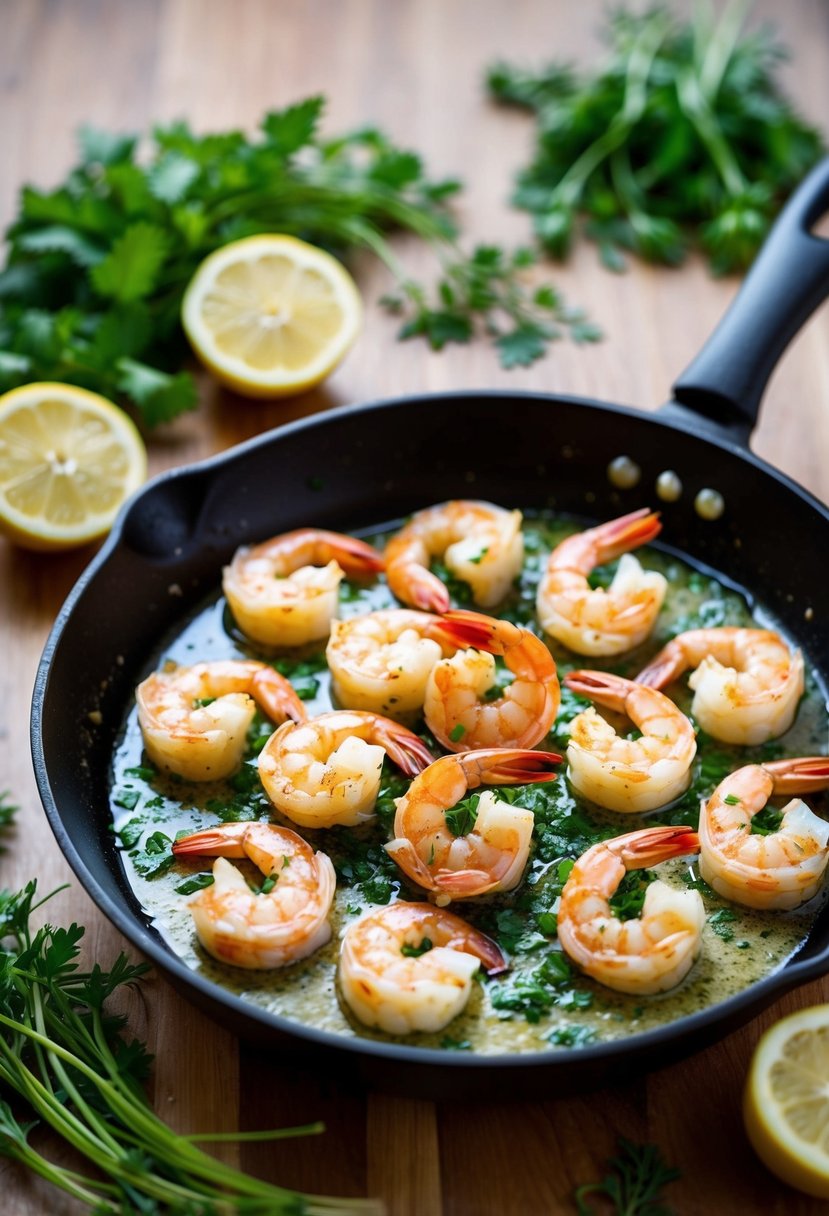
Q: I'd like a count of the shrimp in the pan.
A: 14